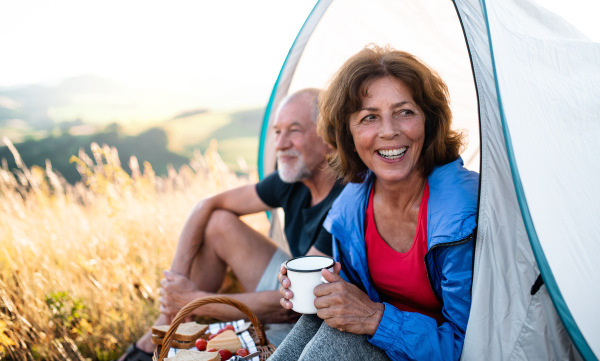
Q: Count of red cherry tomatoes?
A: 7